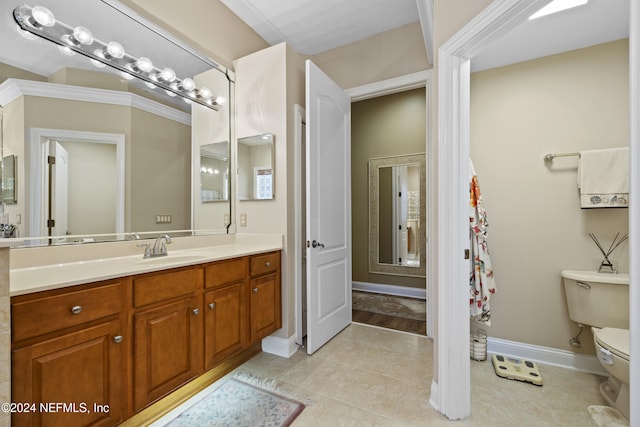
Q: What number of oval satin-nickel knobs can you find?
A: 6